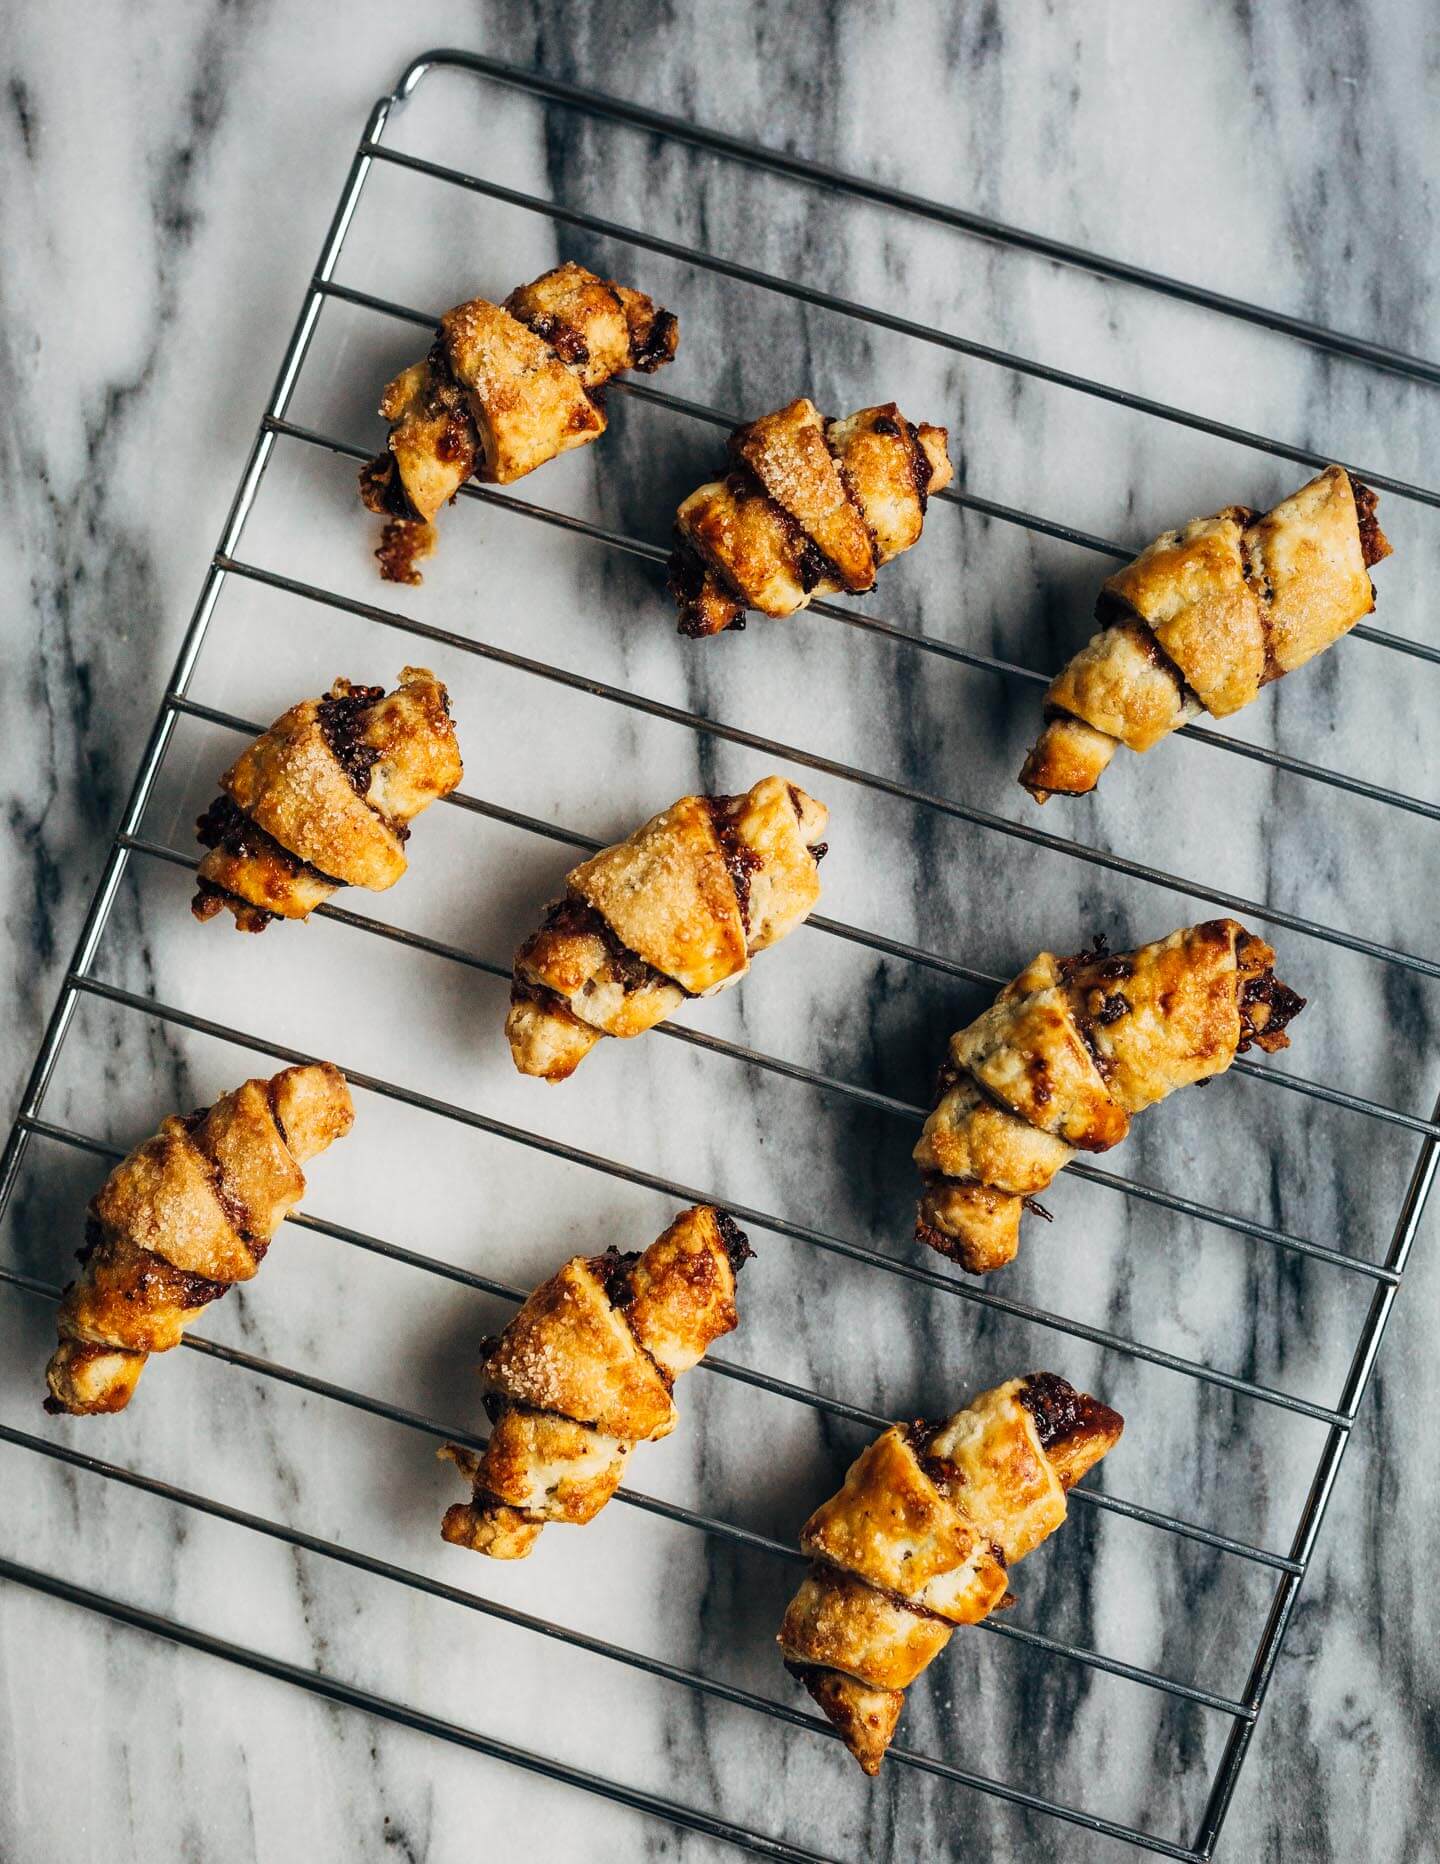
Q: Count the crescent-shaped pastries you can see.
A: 9